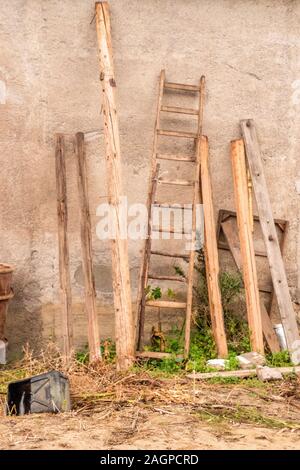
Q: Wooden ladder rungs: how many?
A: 11